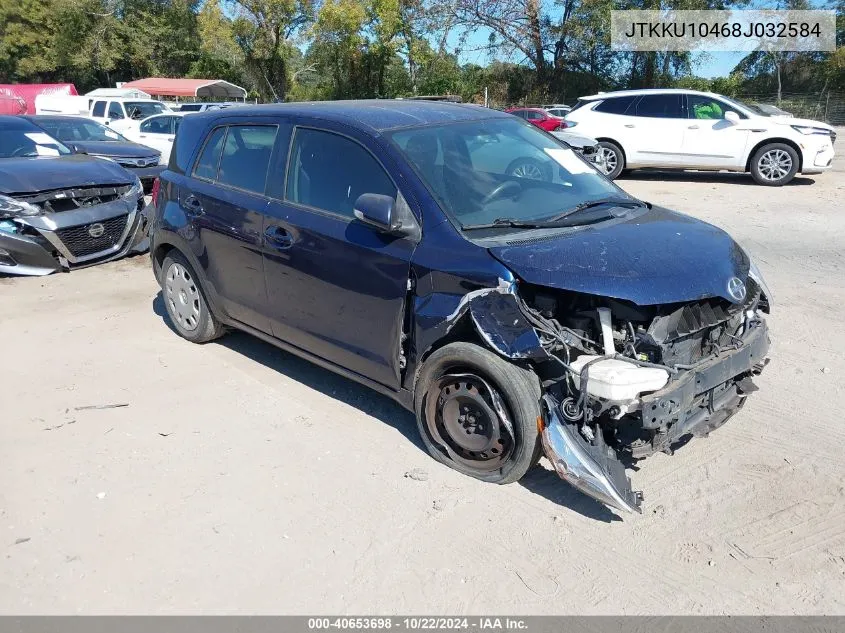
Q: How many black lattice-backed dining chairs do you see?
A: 0